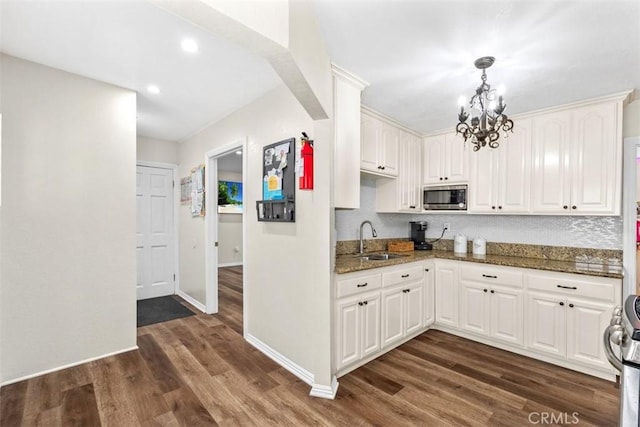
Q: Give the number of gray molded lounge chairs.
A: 0